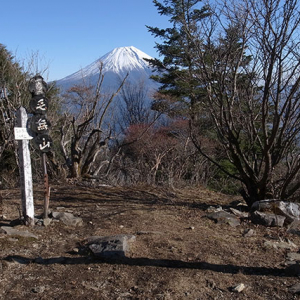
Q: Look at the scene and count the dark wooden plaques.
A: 4